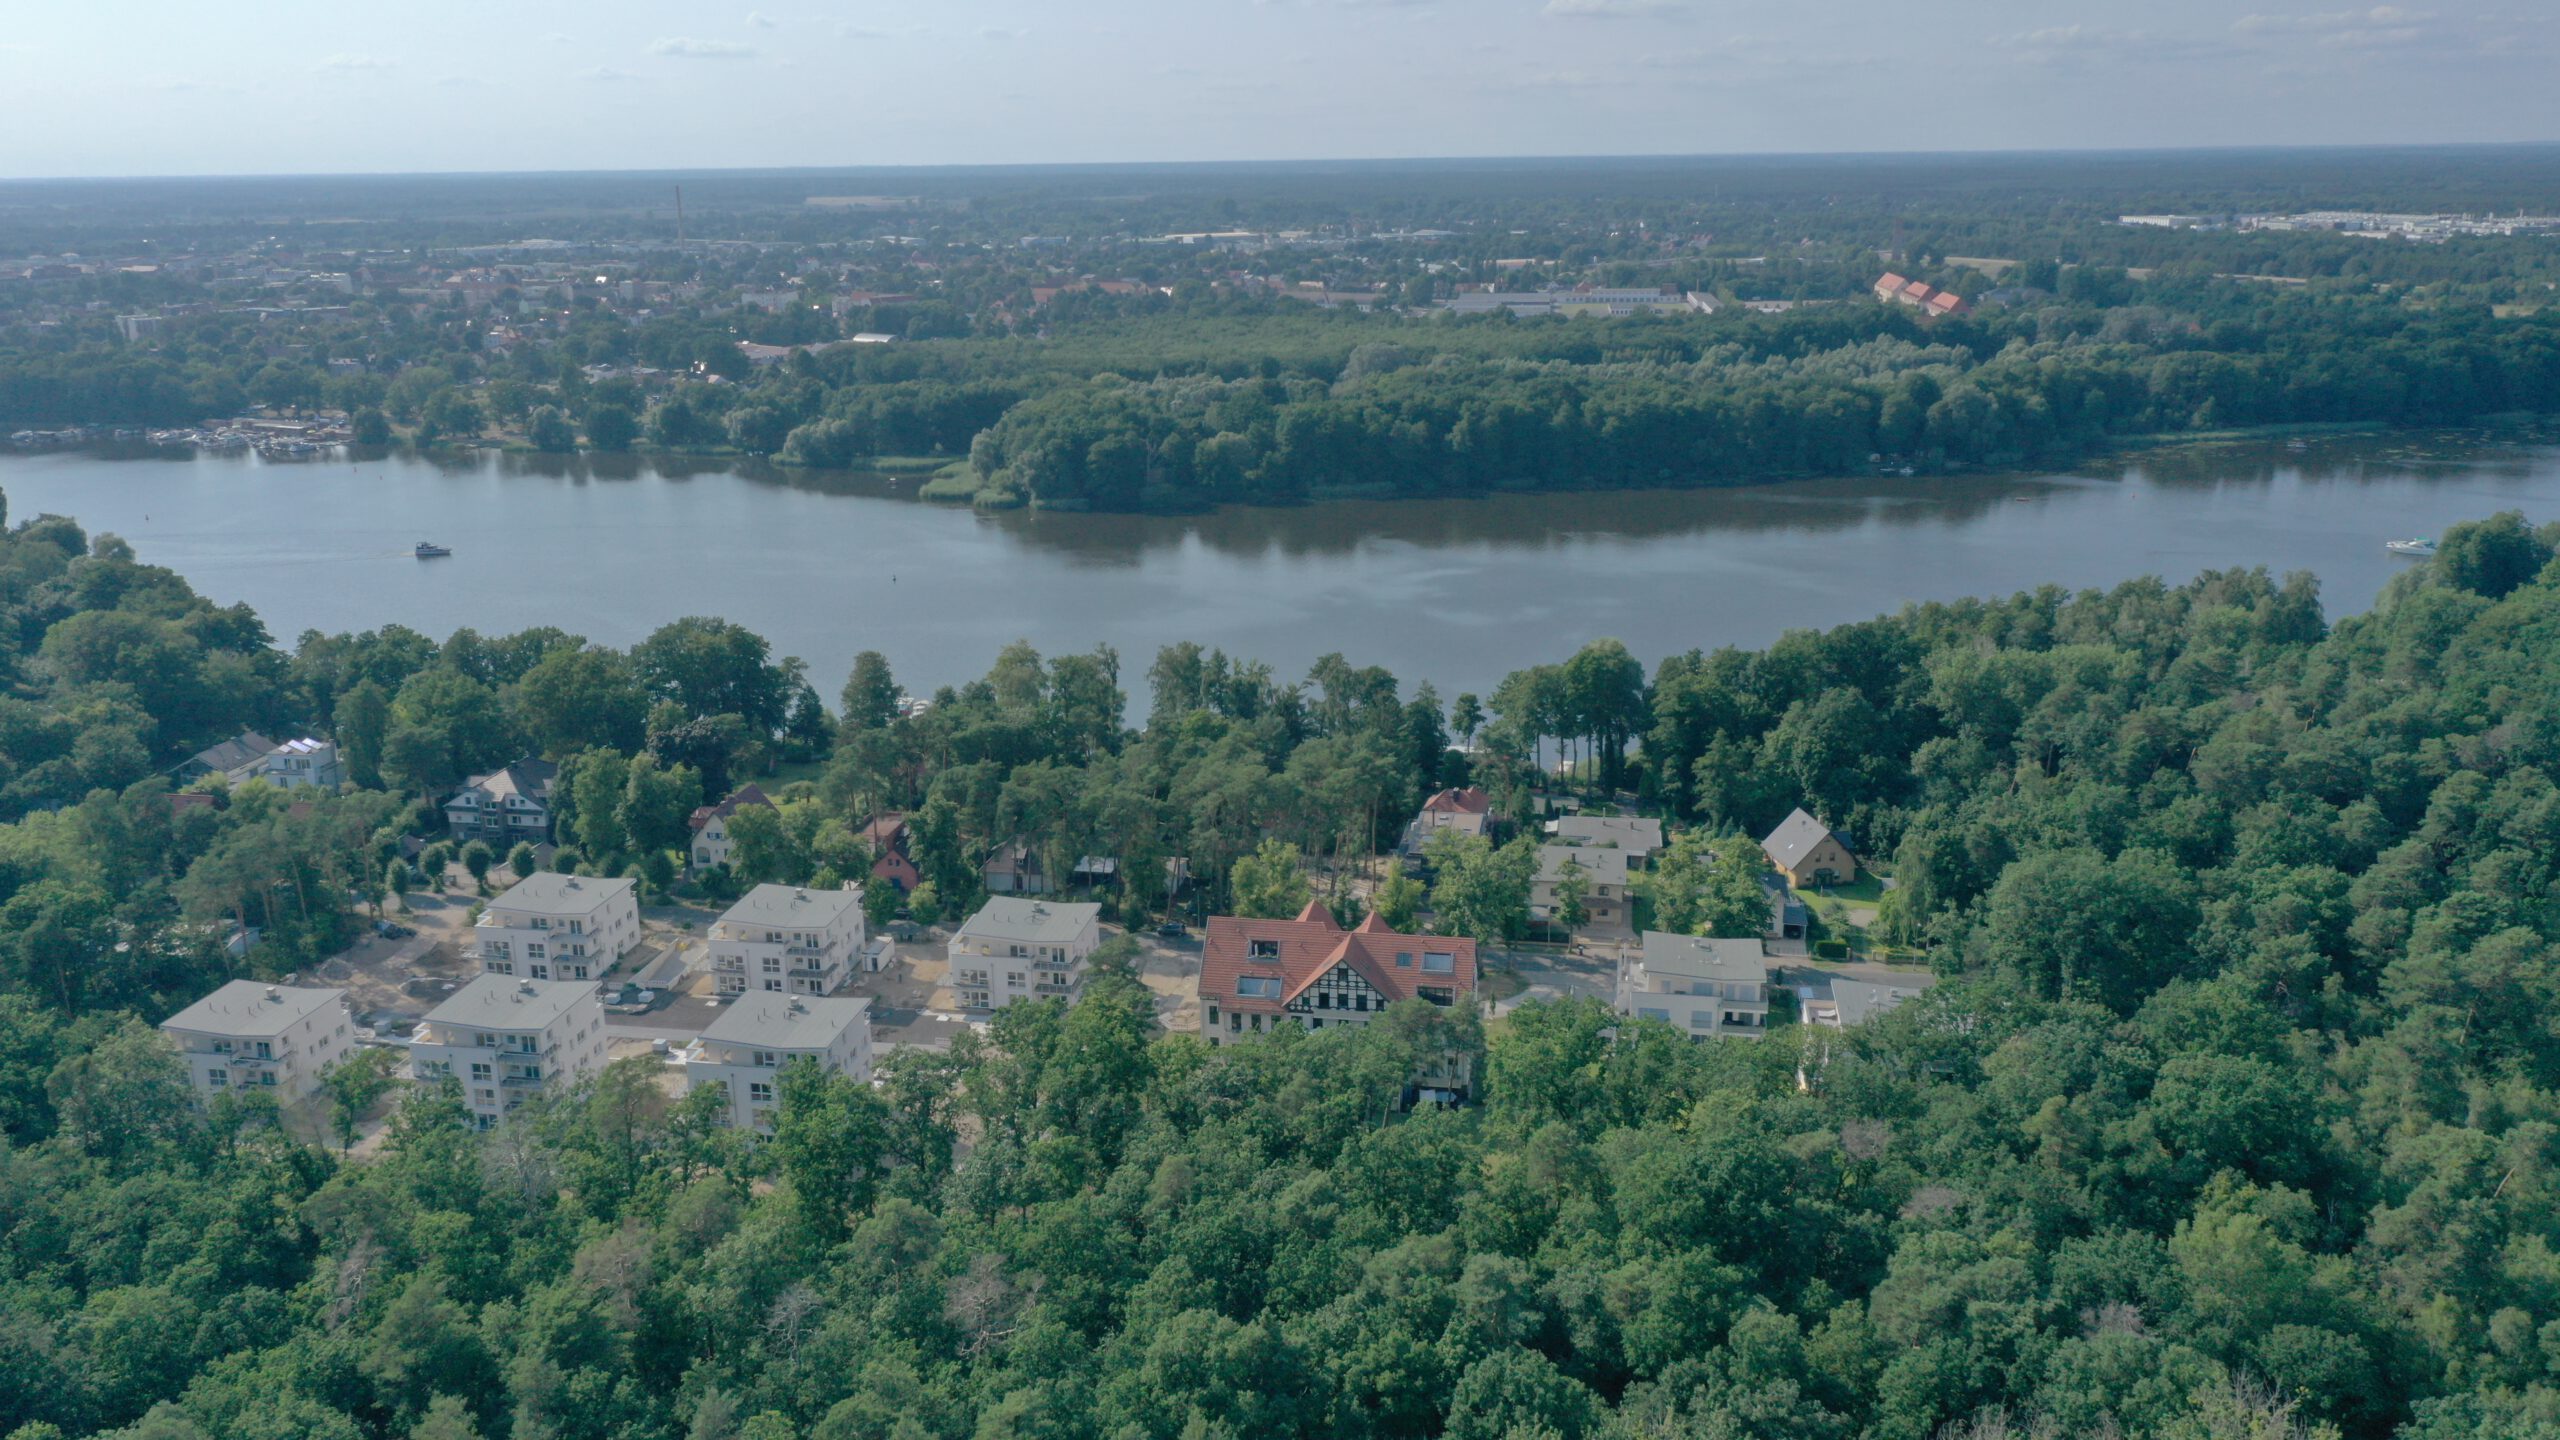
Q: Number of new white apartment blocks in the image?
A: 6